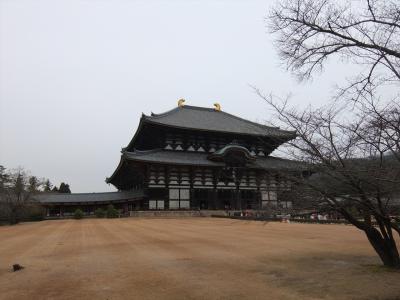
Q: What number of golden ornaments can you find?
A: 2